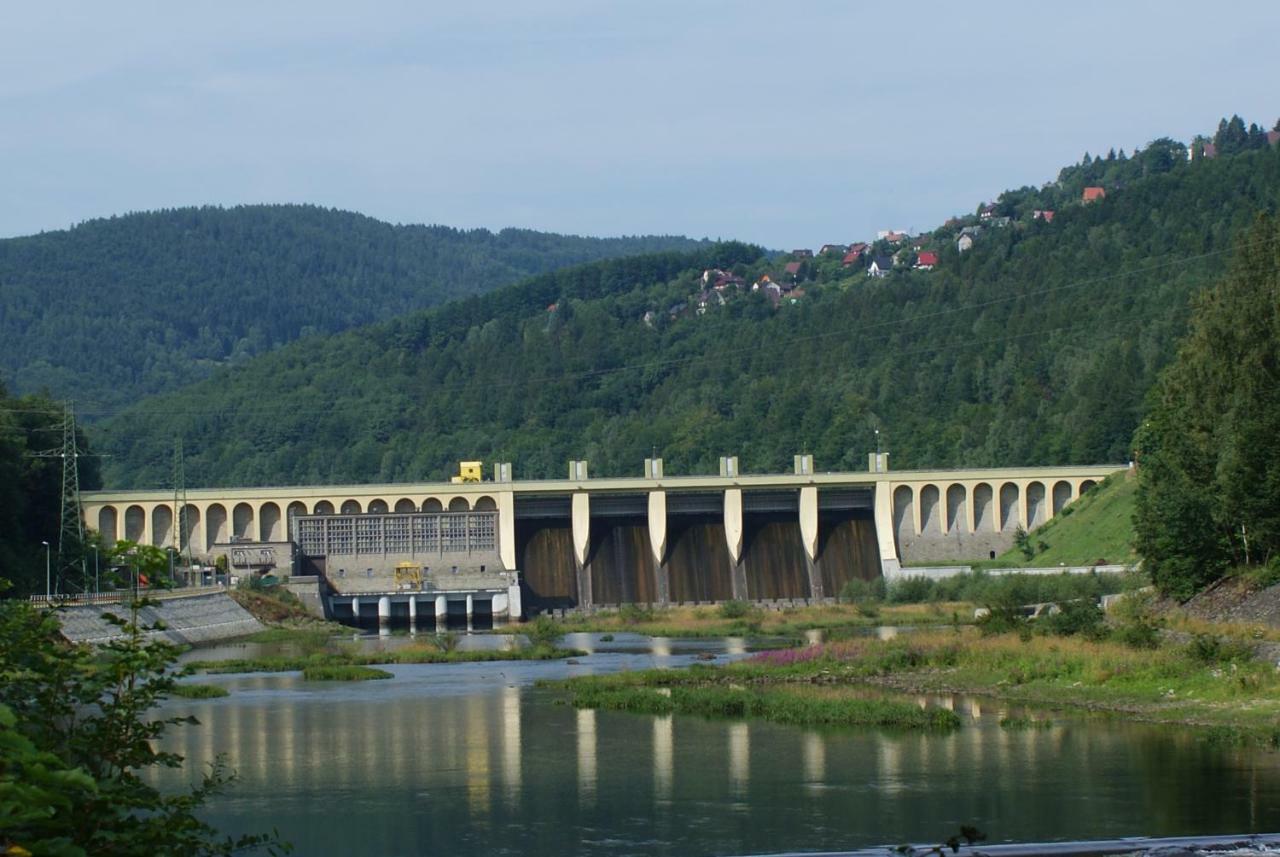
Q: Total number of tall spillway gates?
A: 5